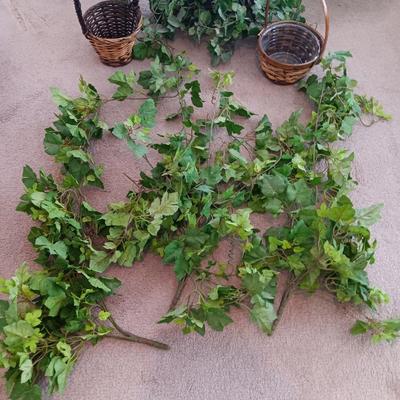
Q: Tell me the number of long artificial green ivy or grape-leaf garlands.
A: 3